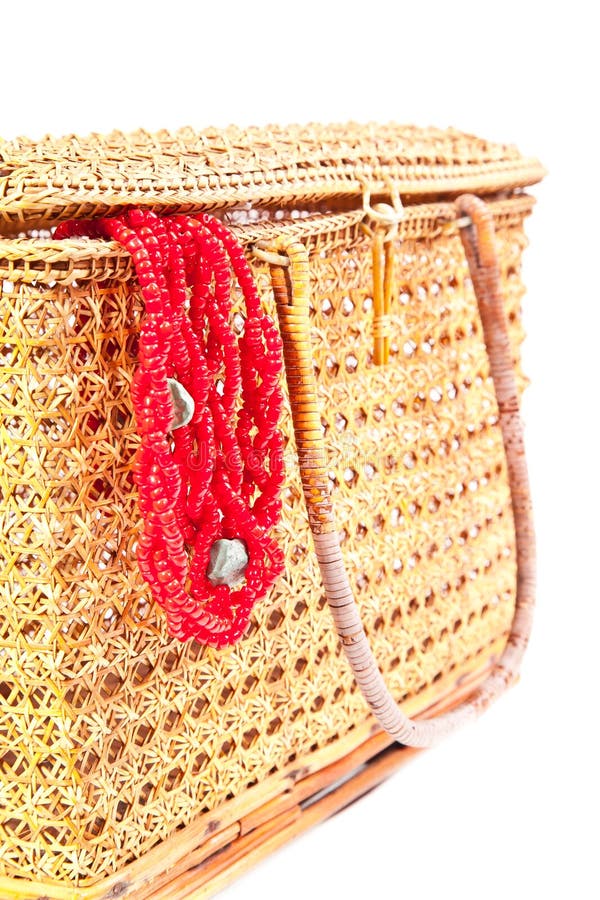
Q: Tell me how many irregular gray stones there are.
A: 2